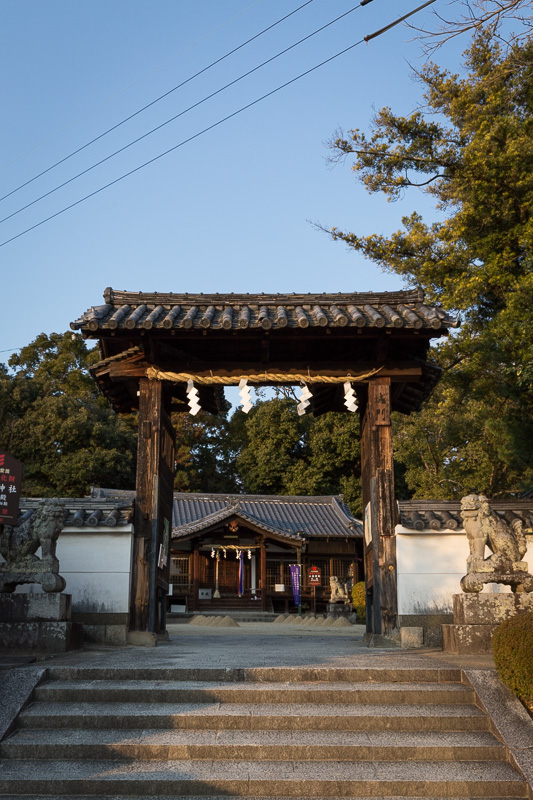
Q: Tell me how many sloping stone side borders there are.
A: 2